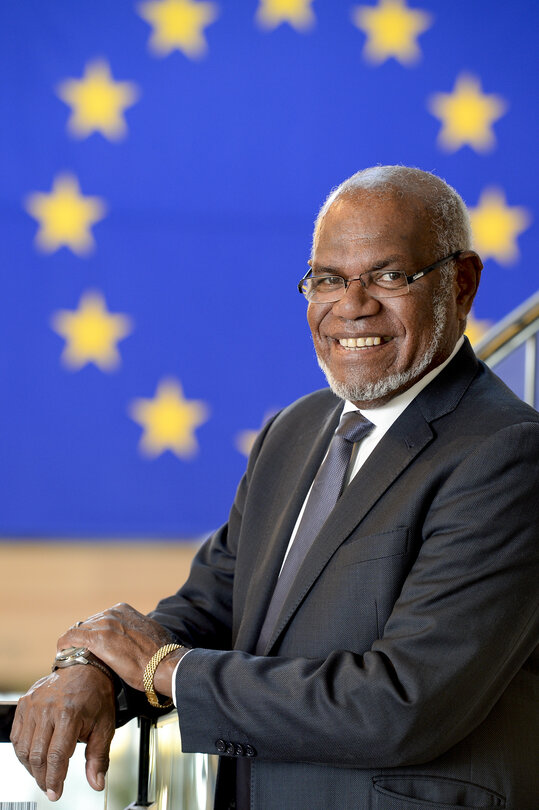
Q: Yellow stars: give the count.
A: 11